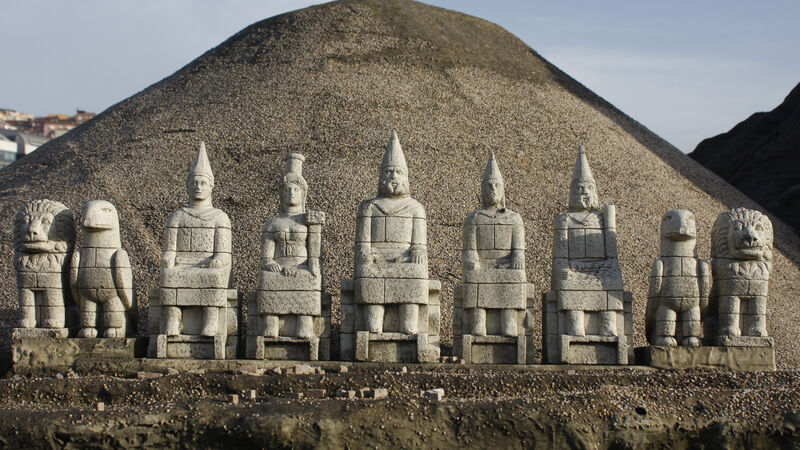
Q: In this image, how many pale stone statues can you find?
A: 9